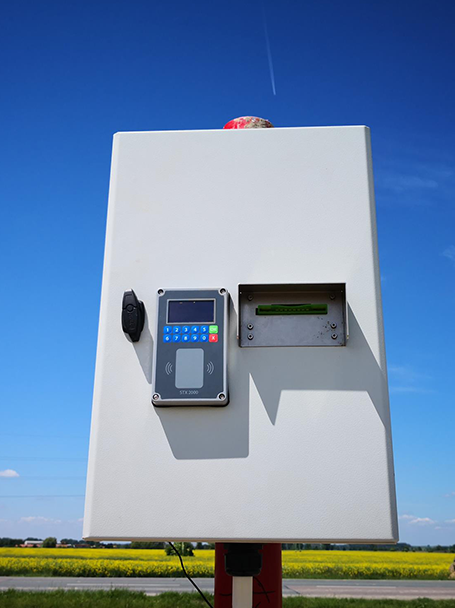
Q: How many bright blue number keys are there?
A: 10